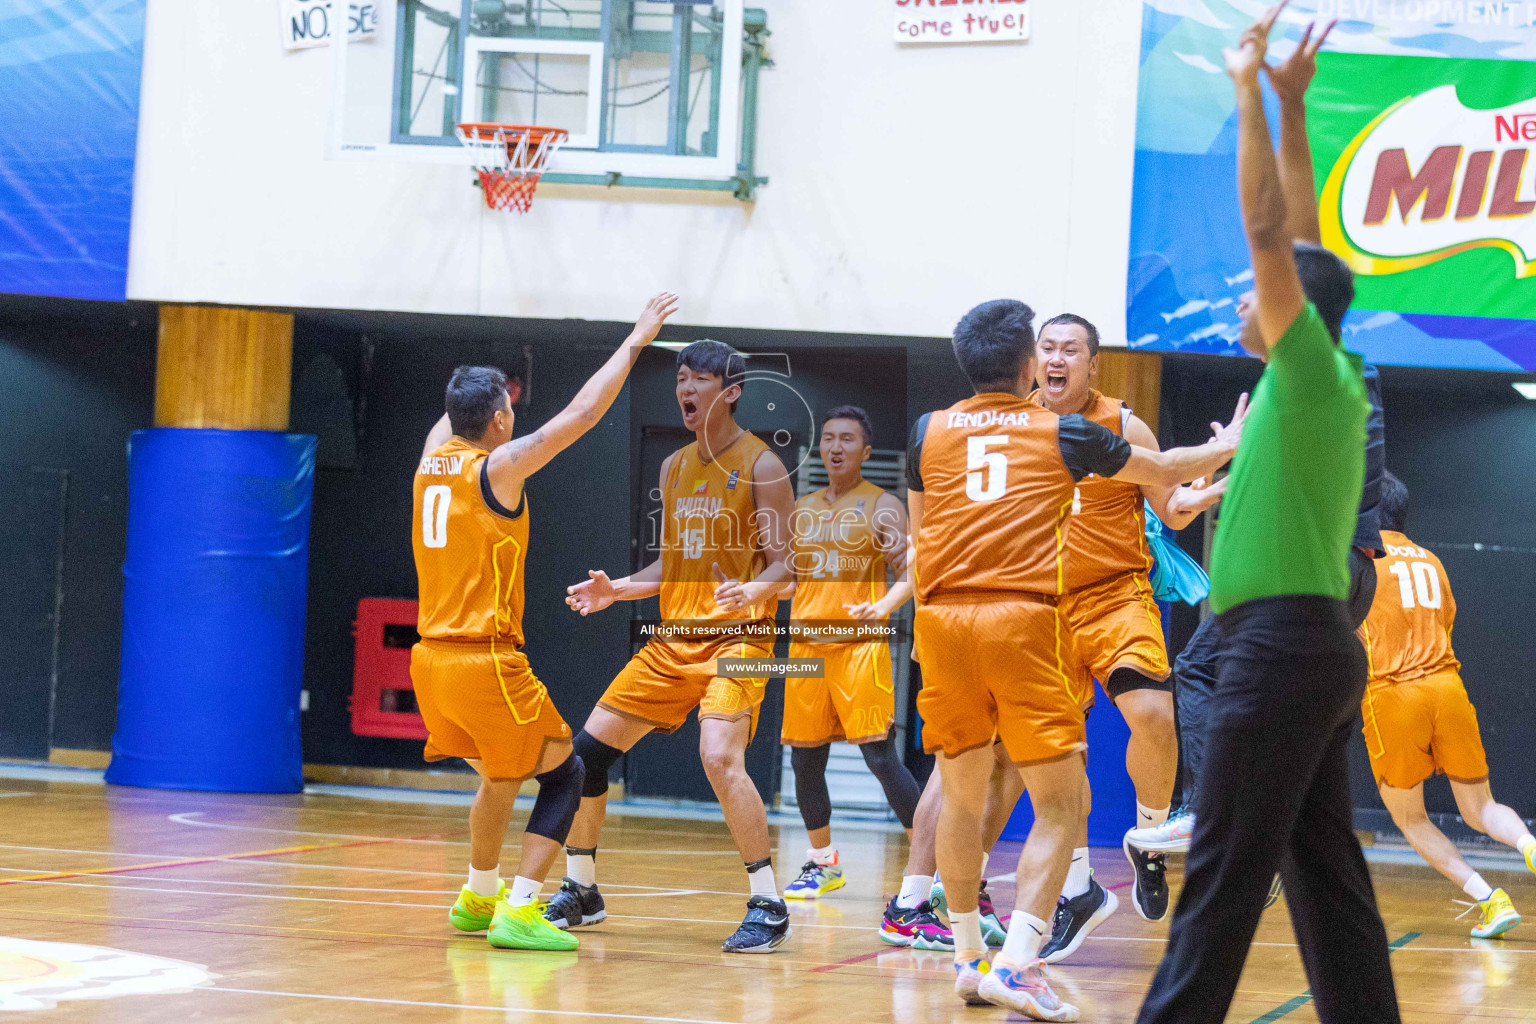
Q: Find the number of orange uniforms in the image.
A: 6